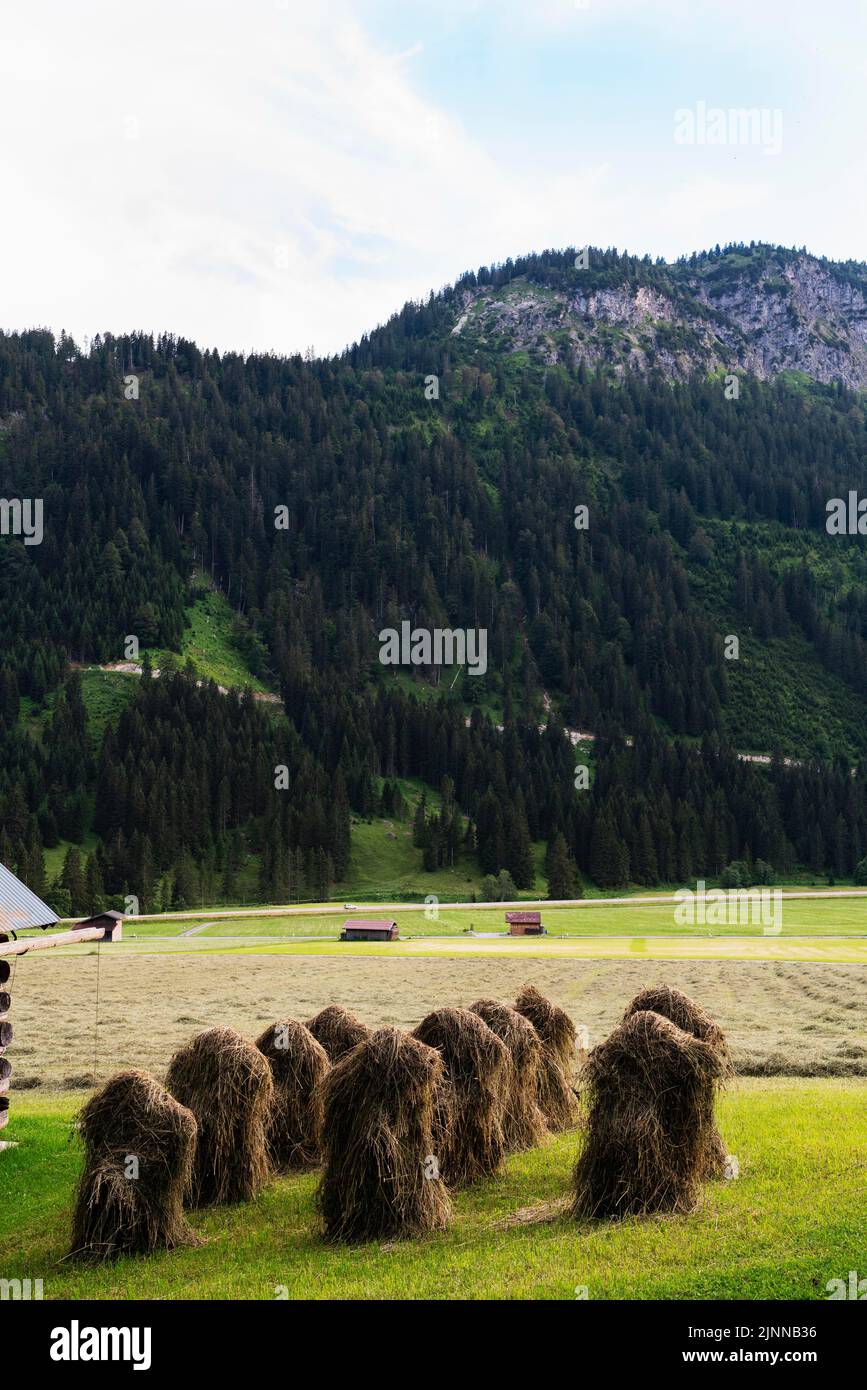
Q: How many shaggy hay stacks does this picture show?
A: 10